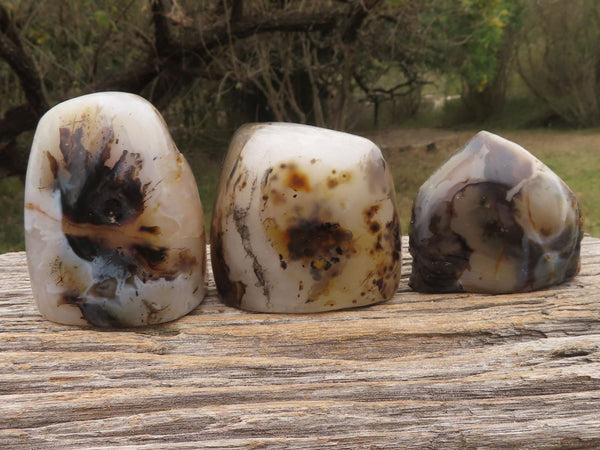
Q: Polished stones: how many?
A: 3